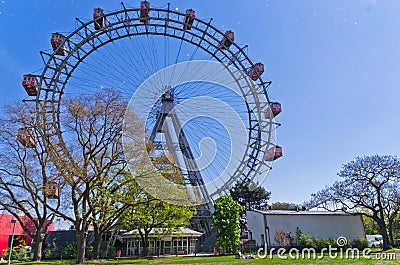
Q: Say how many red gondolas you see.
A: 11